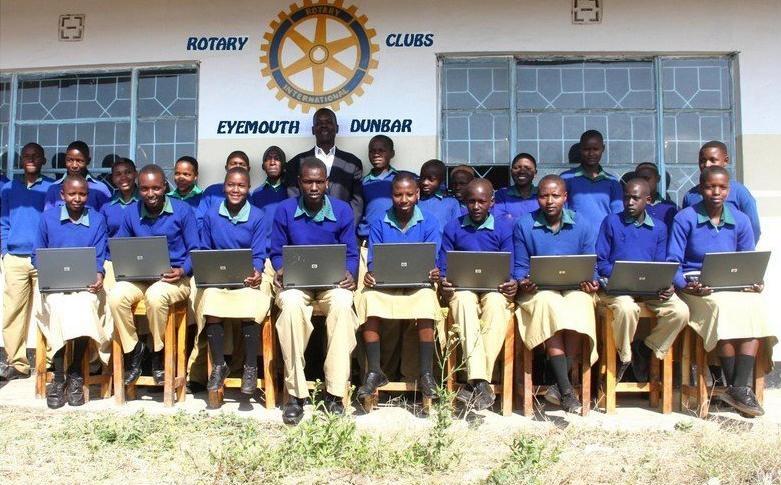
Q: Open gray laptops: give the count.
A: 9